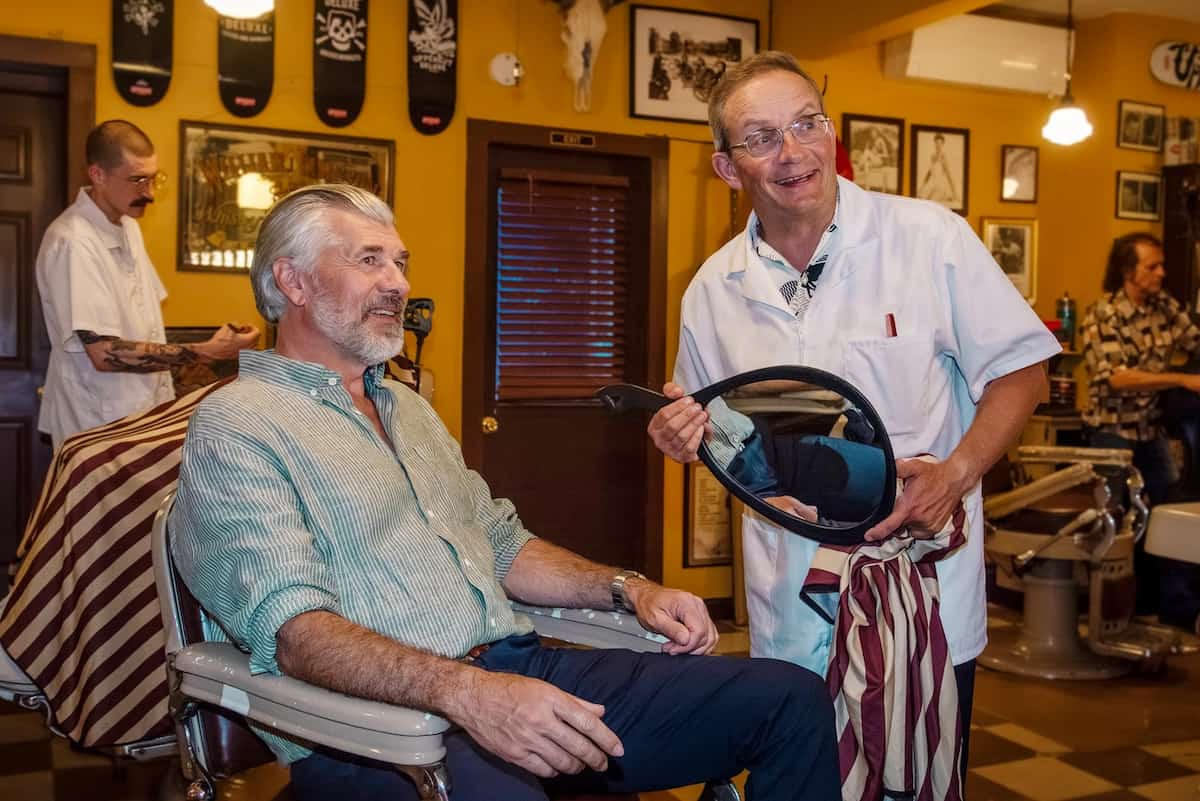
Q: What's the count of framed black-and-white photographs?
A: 7